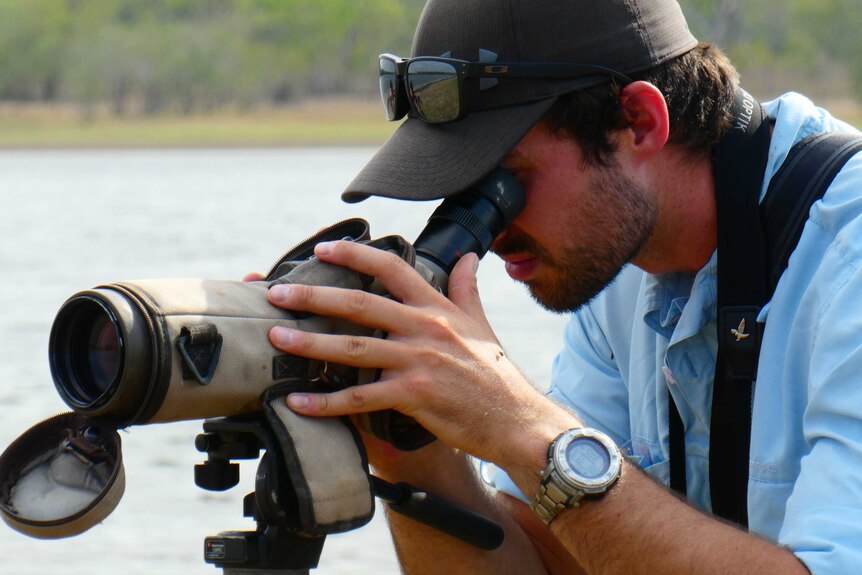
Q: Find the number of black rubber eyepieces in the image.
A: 1